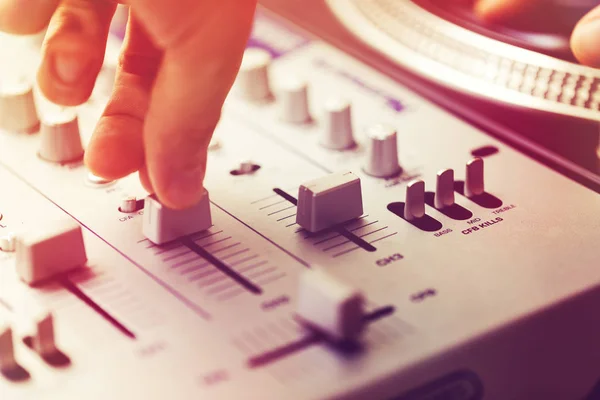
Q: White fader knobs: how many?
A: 4